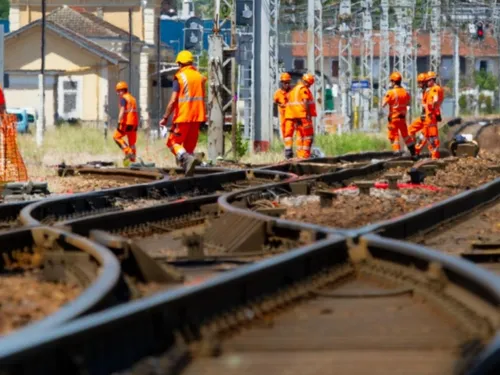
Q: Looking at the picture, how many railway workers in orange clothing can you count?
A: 7